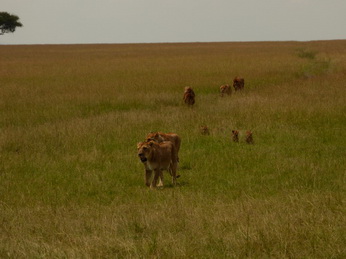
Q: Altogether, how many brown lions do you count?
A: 8